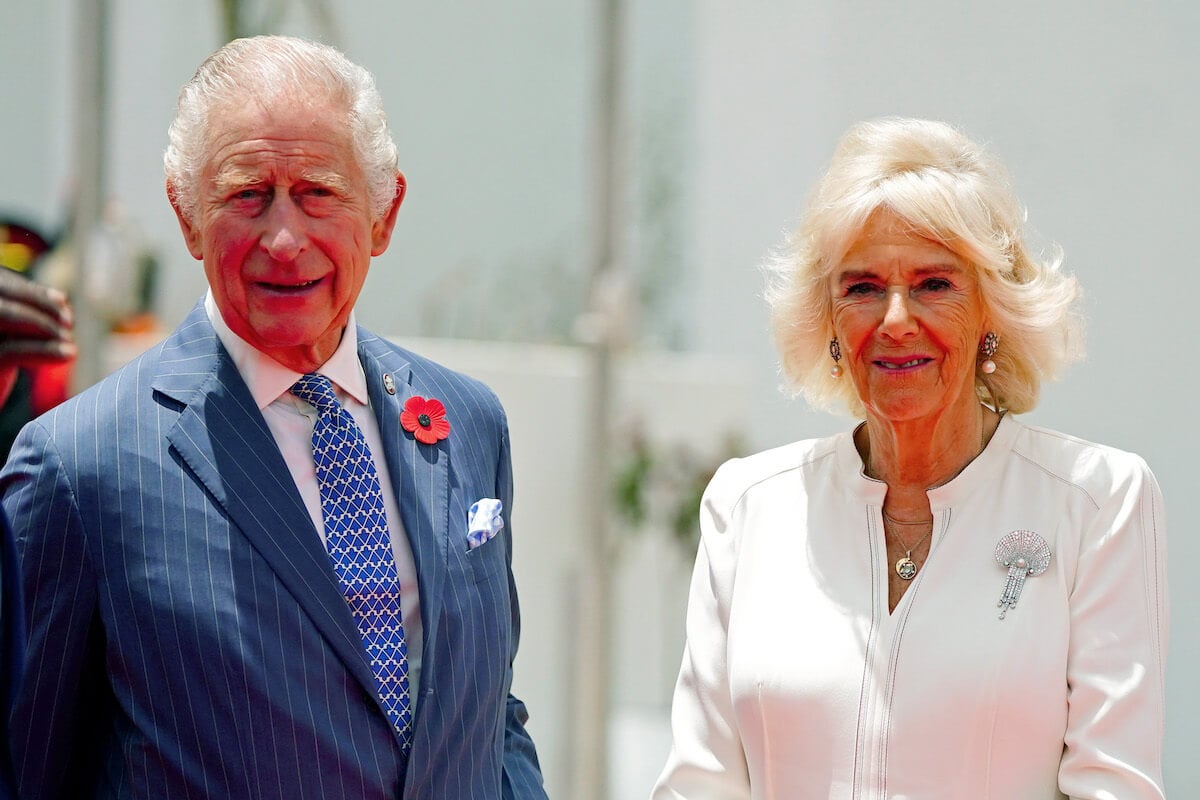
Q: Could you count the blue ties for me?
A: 1